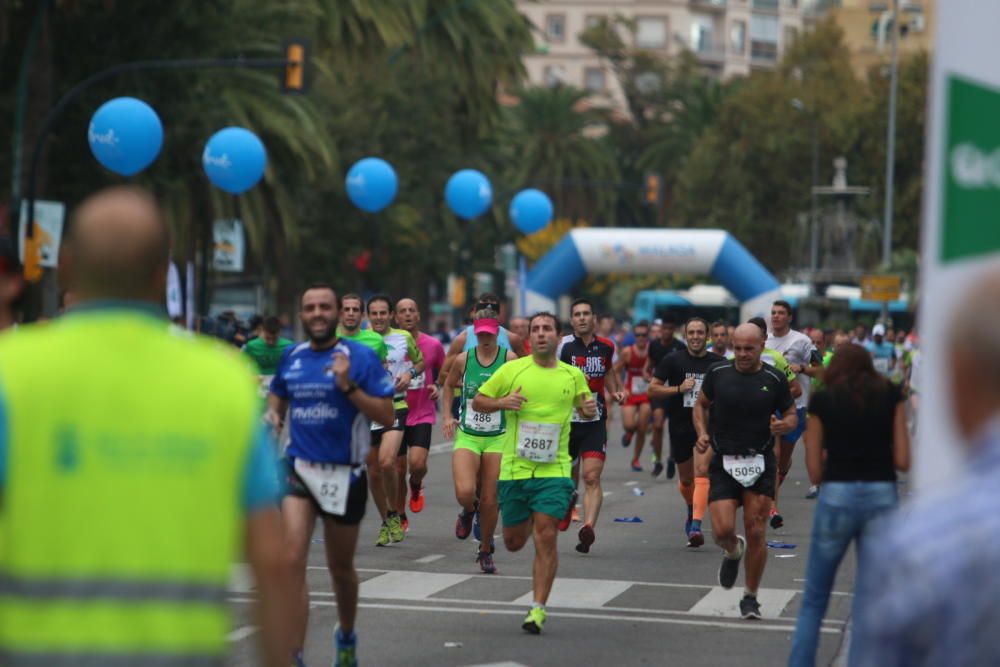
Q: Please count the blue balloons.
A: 5